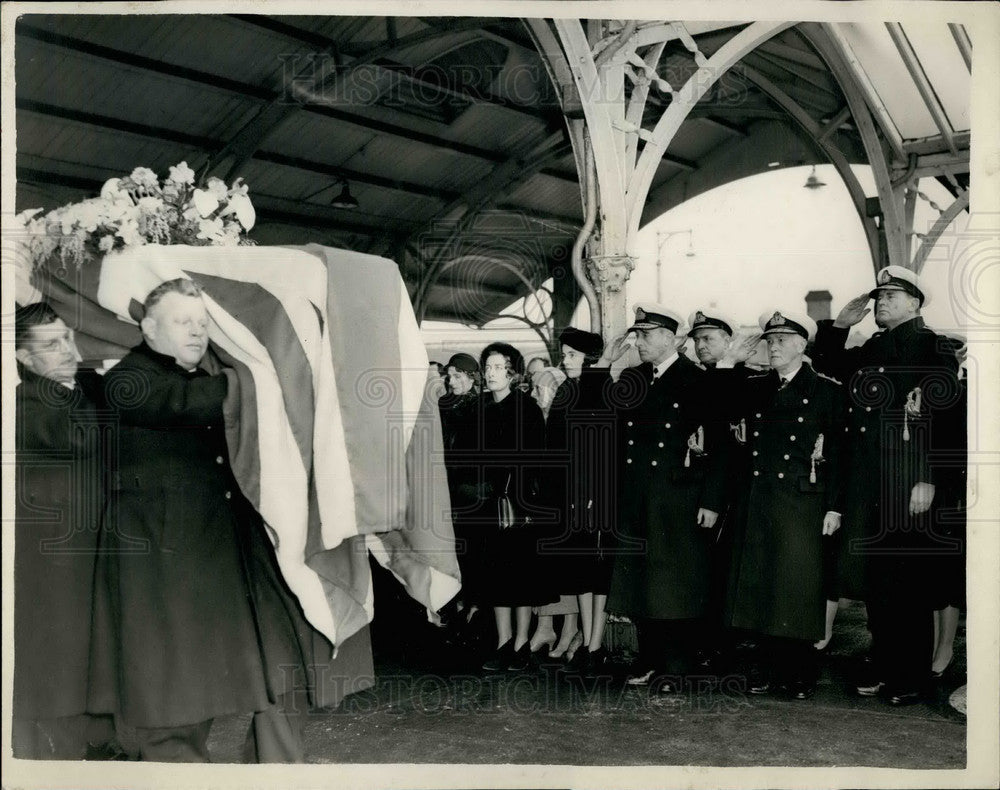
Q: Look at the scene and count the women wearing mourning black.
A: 3